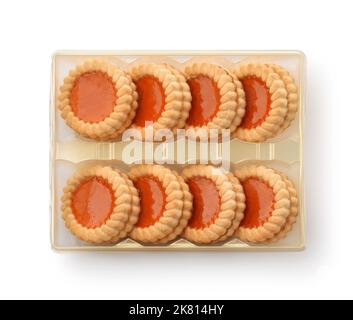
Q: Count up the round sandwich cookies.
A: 8